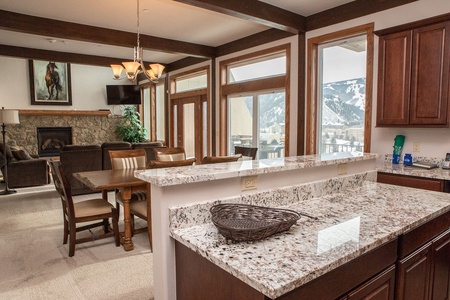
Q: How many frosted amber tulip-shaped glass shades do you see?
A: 5